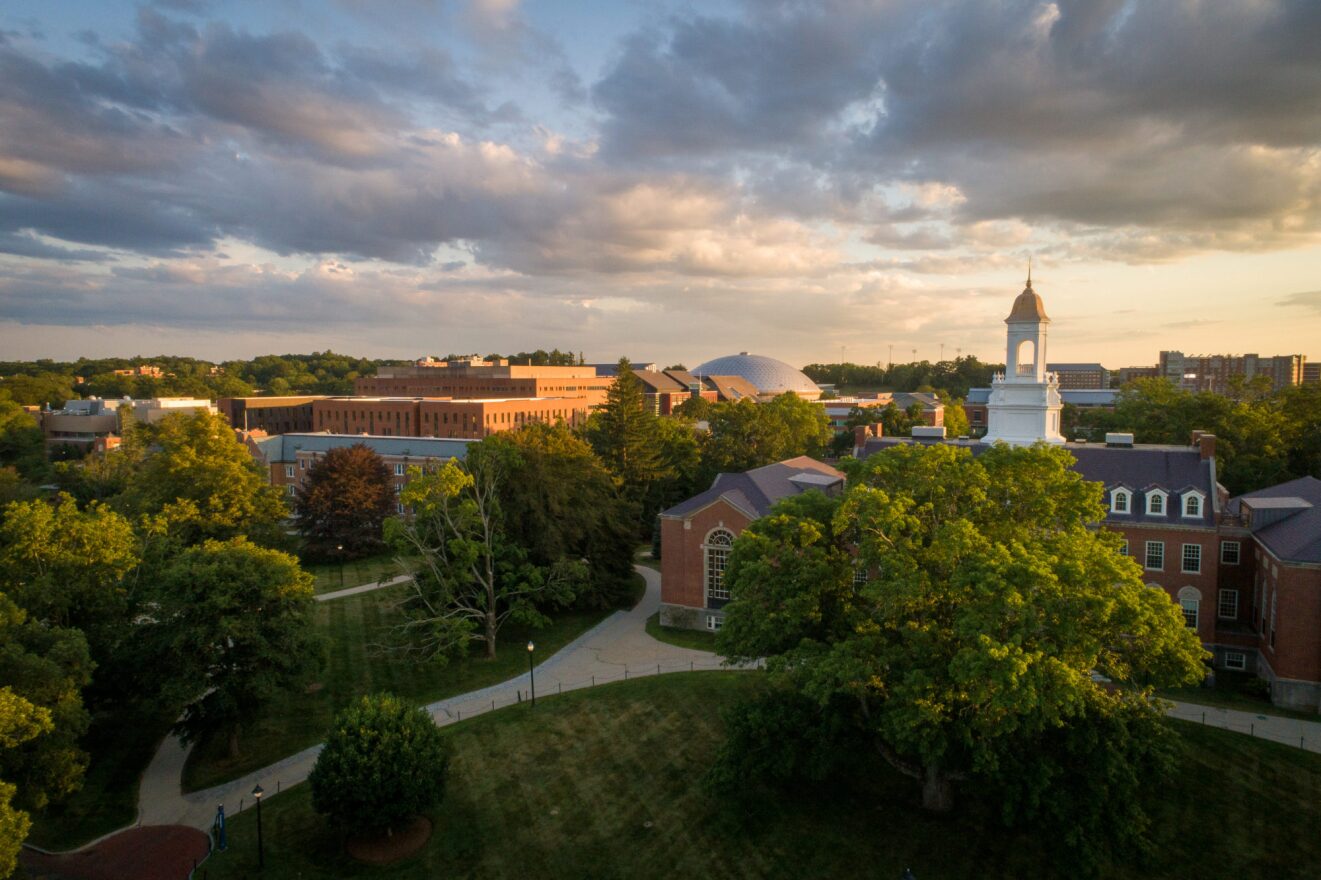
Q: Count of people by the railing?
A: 0